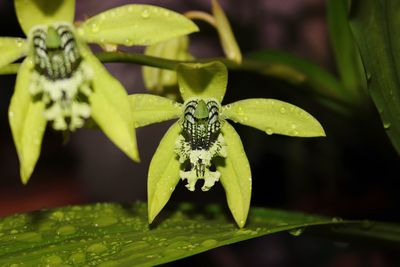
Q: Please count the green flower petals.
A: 10